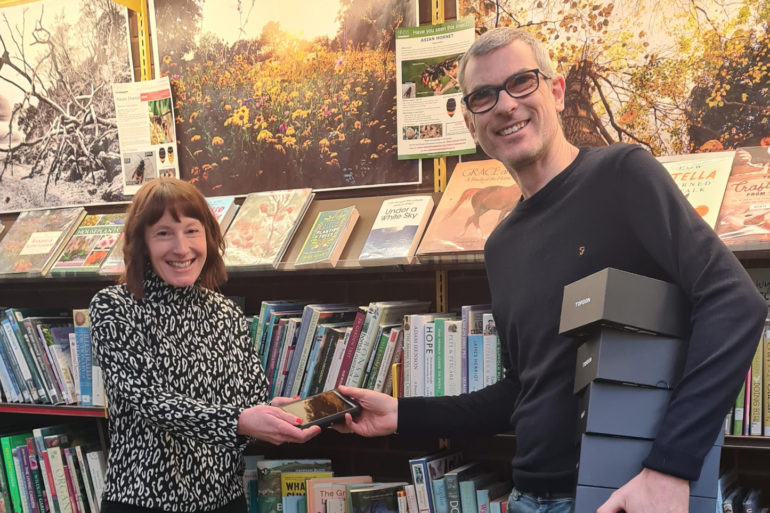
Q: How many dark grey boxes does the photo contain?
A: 5